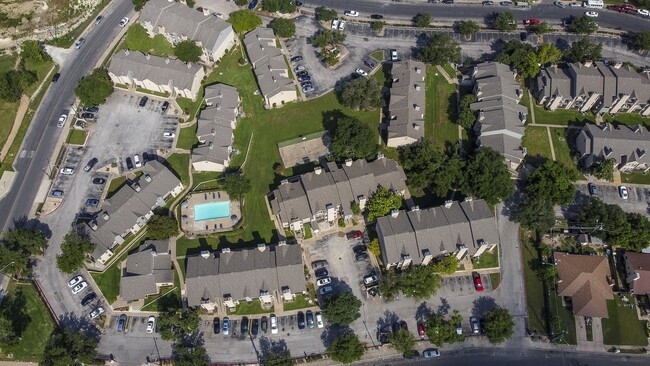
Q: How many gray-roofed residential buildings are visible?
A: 13